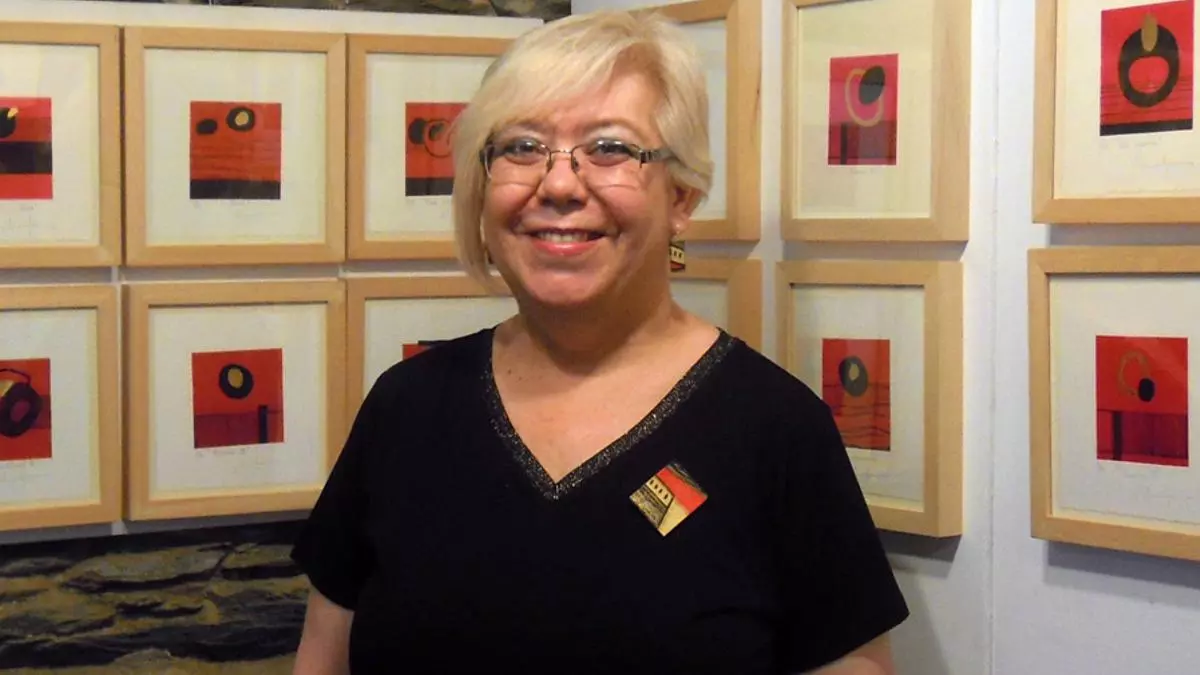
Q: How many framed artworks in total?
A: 12